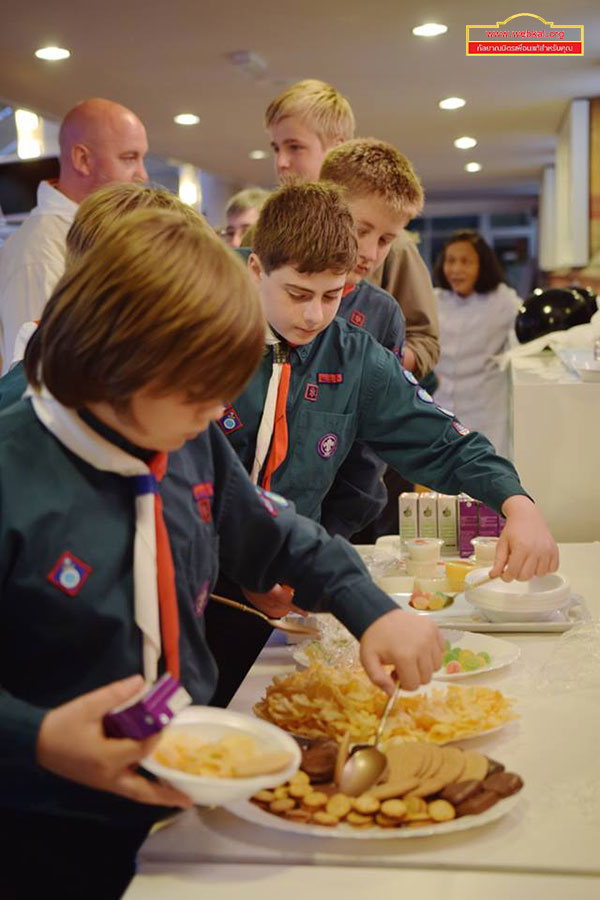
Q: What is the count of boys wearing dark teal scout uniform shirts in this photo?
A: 4